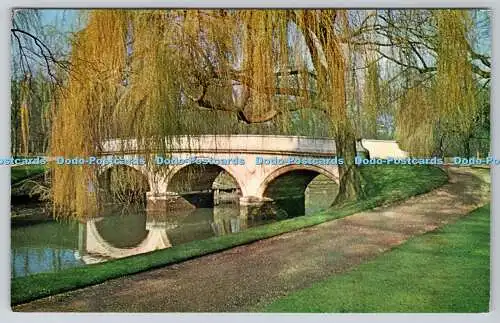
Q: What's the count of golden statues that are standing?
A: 0